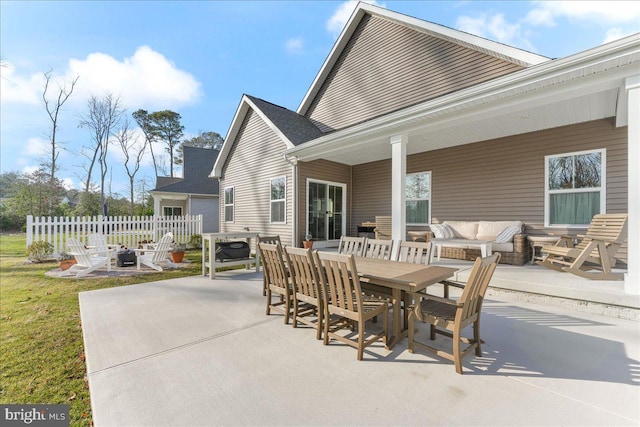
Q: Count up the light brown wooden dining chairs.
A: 8